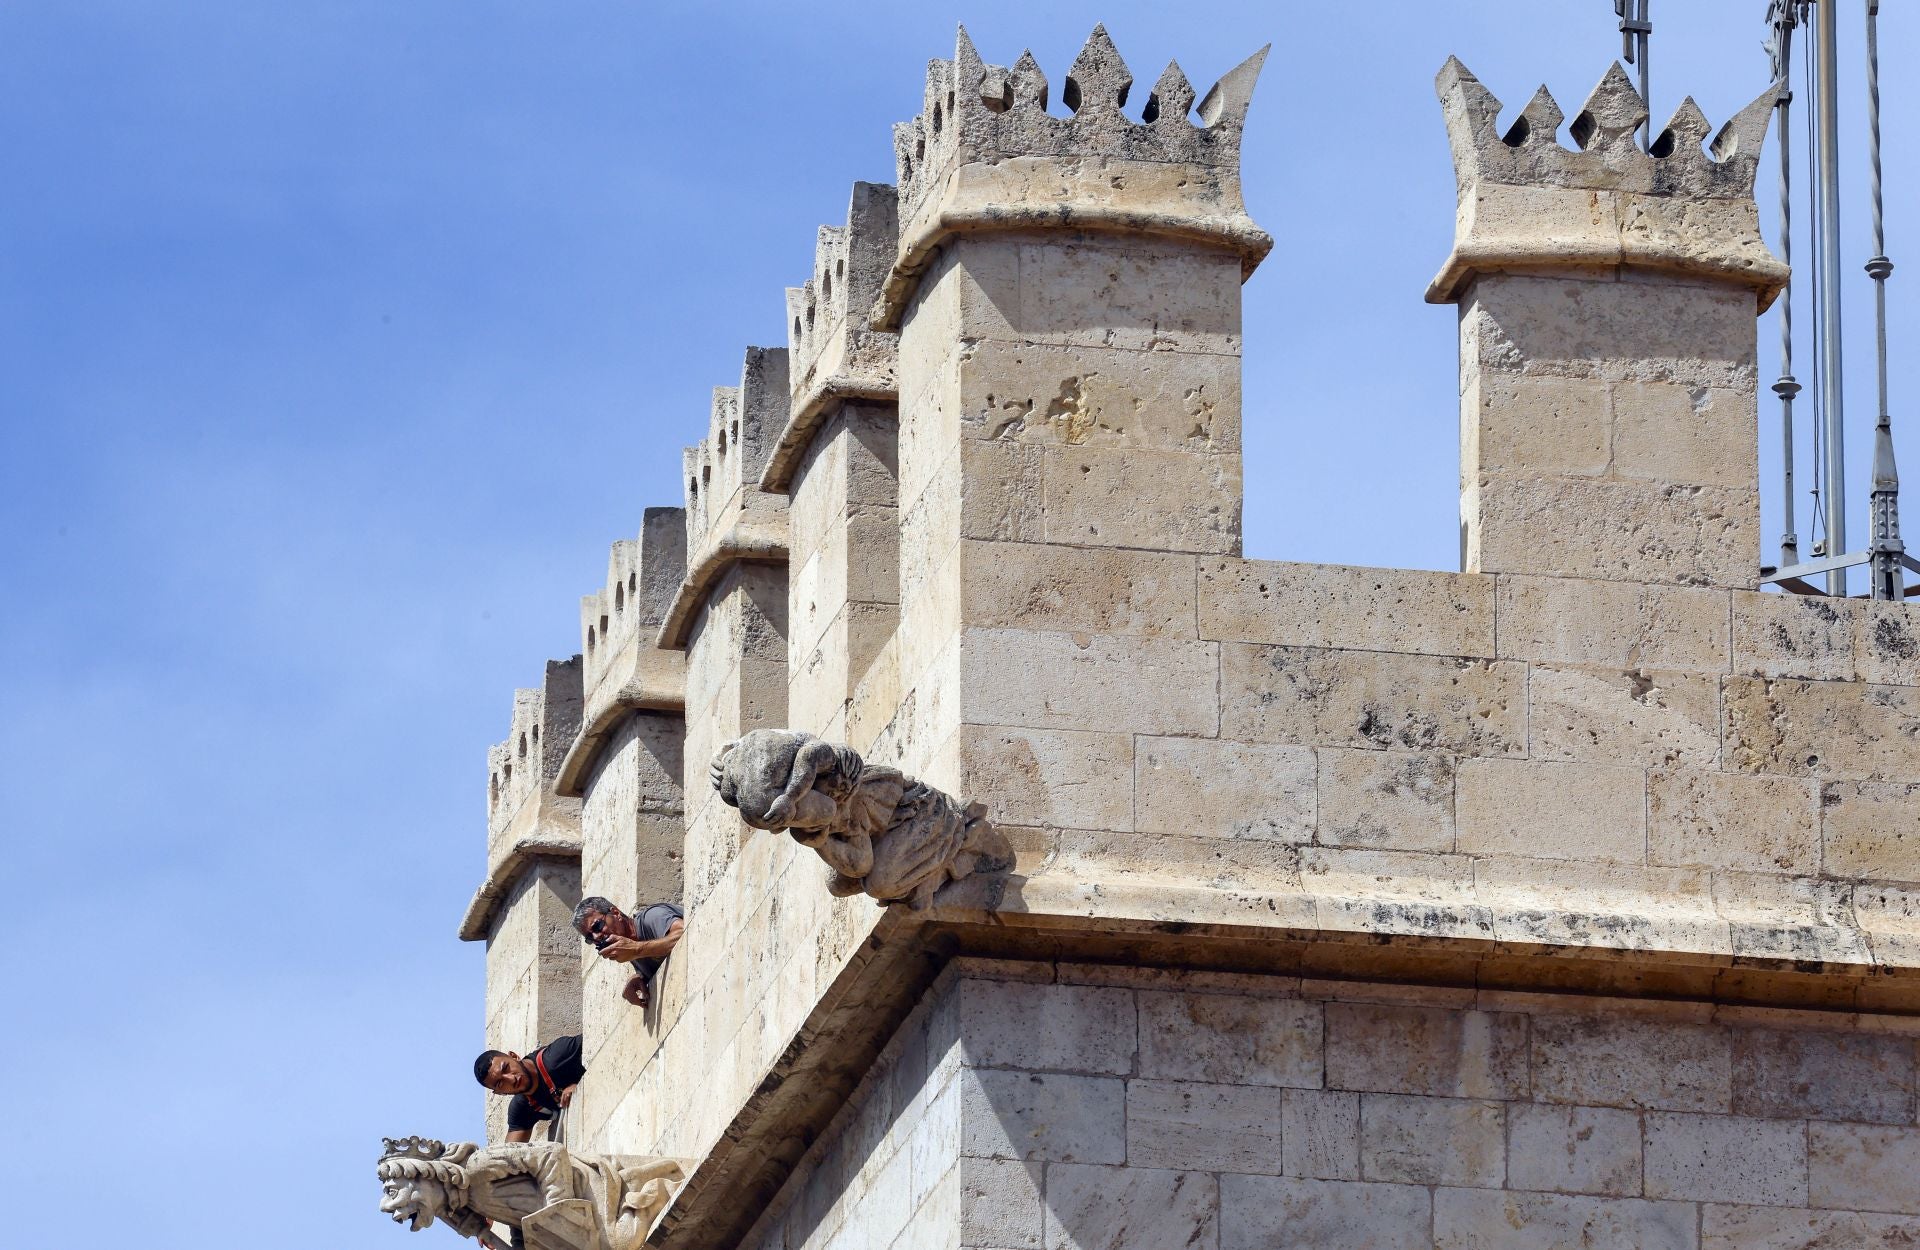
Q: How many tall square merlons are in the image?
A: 6